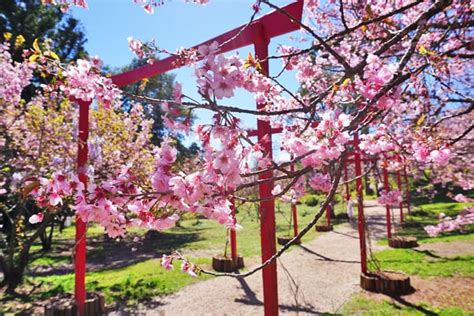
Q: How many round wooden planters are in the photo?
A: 6